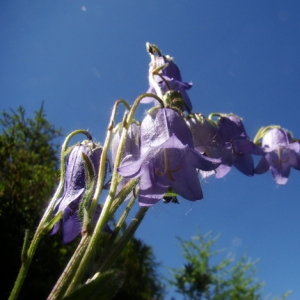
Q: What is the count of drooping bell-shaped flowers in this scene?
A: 7